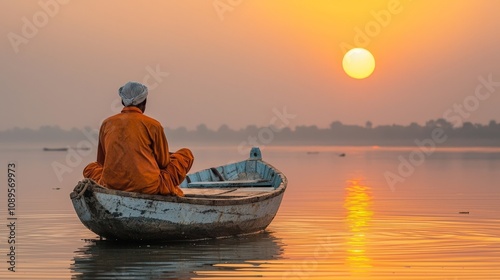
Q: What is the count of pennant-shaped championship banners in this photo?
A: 0